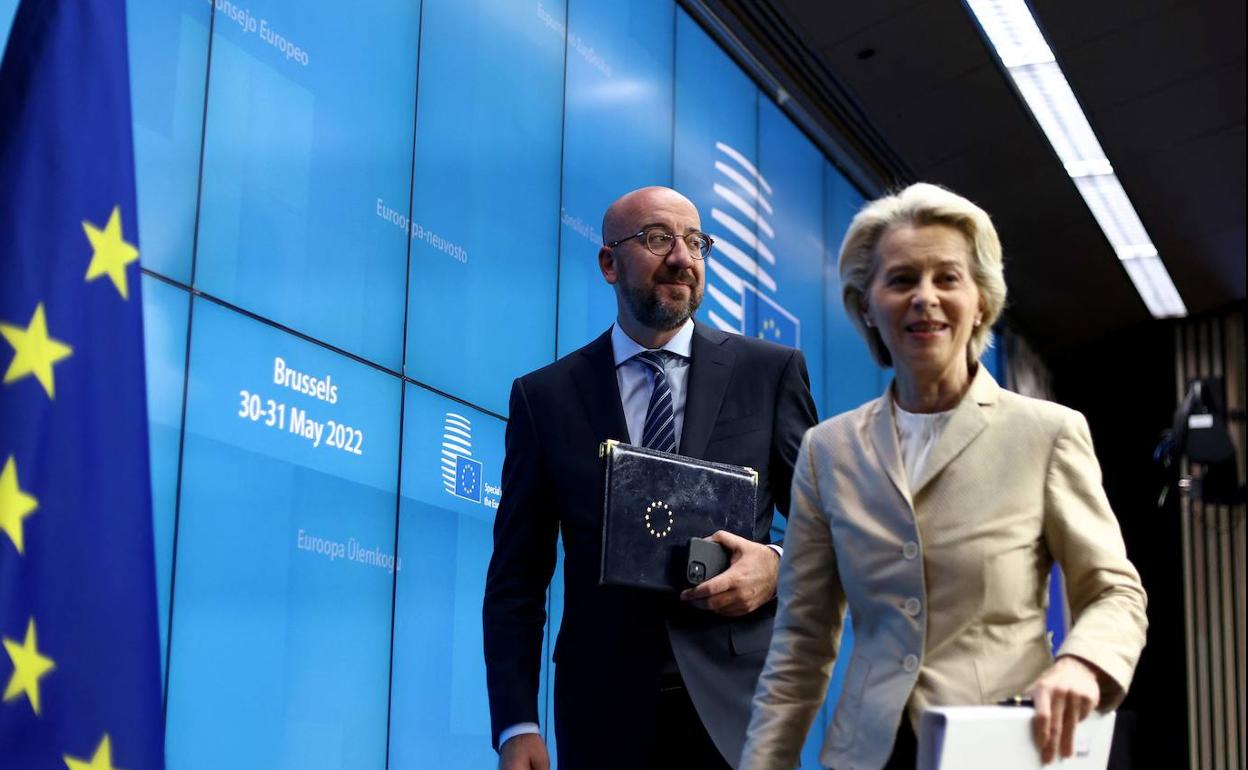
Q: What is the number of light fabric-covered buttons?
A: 3